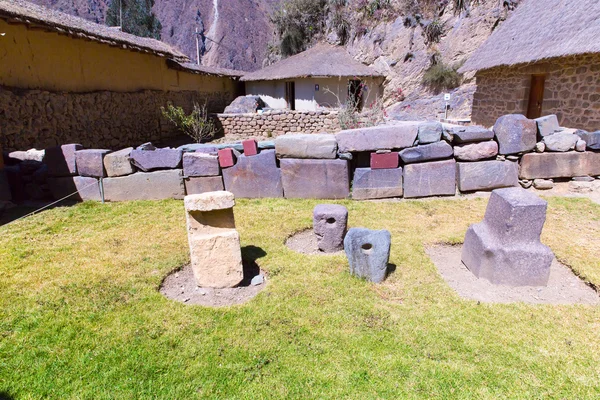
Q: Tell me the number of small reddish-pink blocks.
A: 3